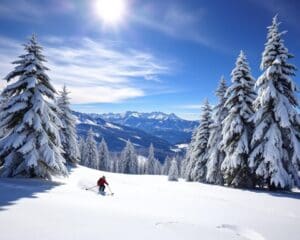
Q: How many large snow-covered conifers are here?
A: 6